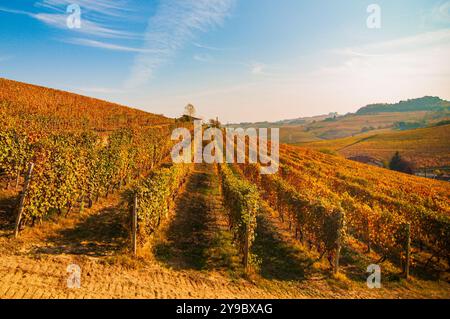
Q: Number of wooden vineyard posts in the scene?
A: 5